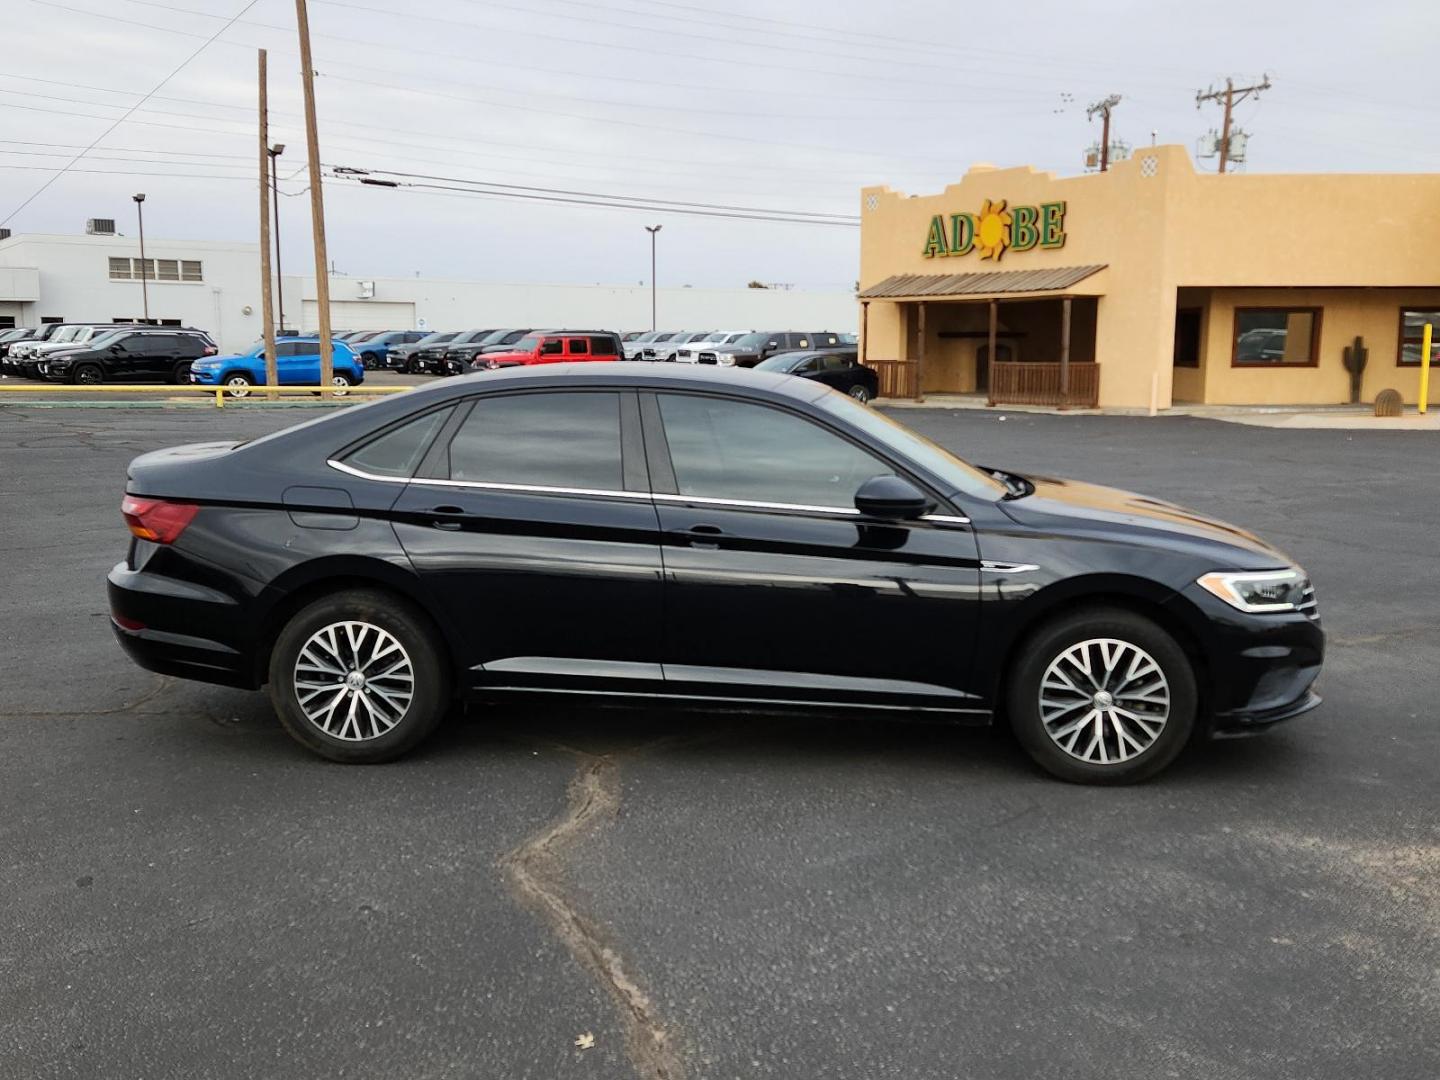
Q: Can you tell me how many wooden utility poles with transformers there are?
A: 2